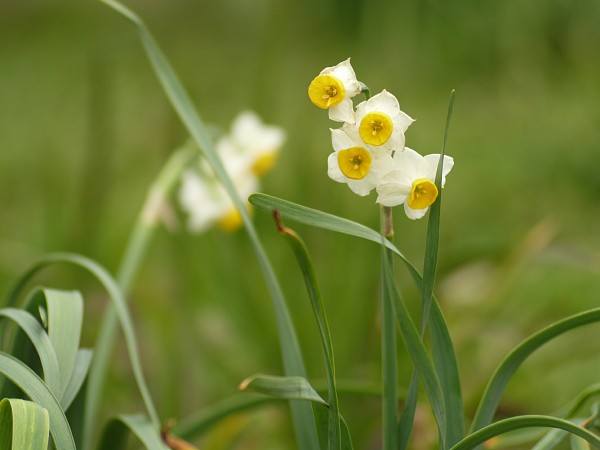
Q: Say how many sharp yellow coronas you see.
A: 4